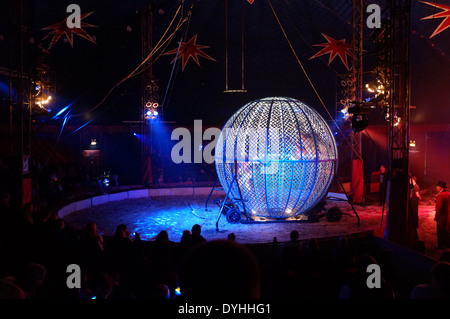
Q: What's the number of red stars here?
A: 4